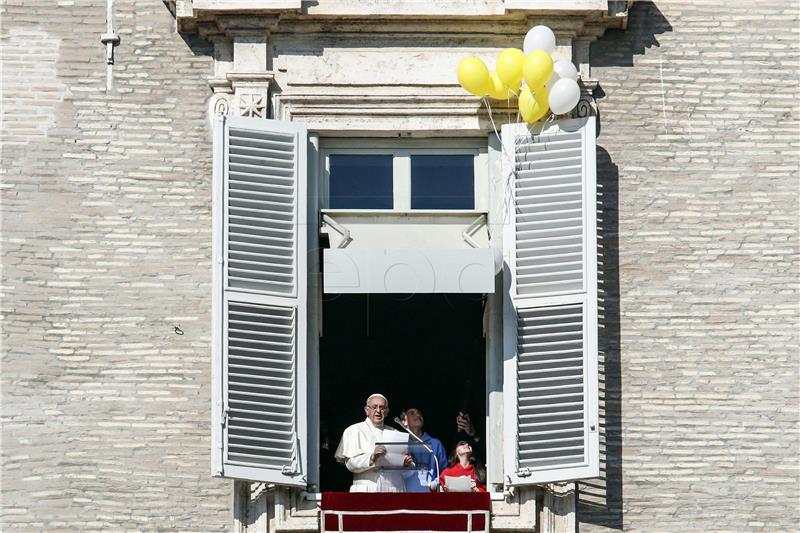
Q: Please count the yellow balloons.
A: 5